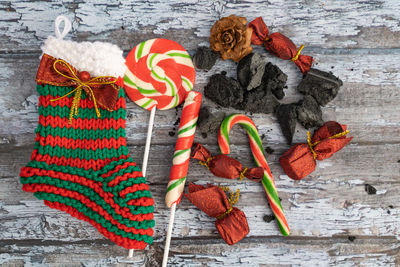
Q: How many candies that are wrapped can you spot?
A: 4